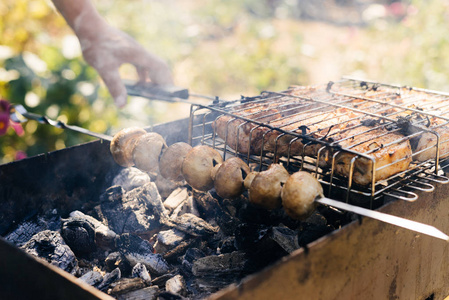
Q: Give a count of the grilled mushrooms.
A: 7